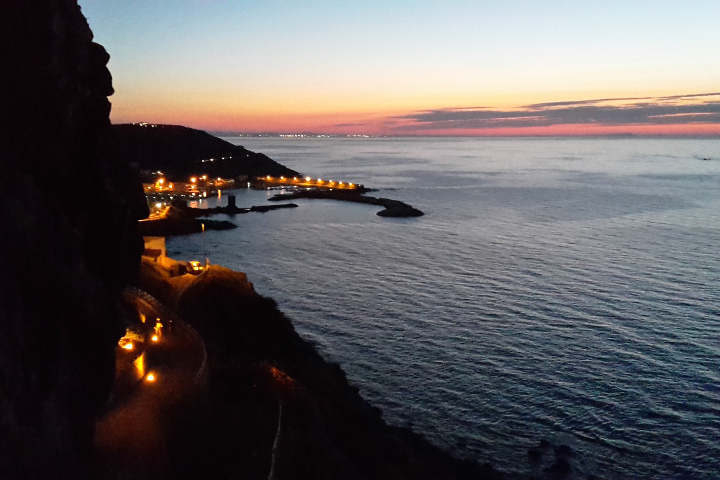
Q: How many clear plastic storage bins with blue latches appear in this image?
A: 0